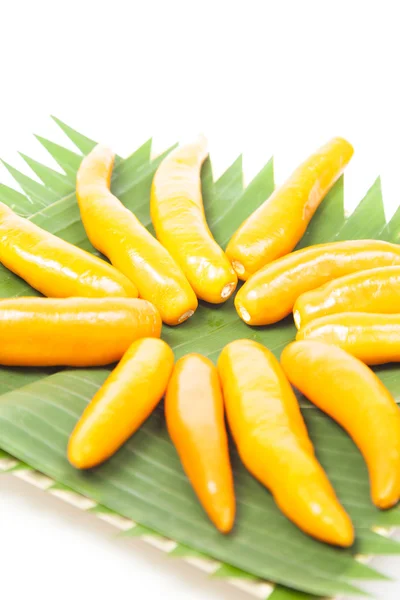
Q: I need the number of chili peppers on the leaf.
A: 12